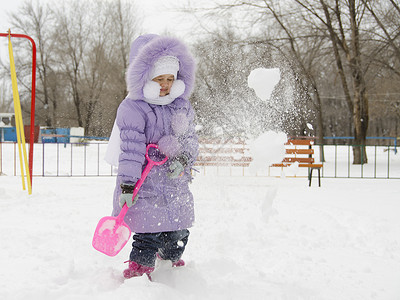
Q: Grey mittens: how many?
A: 2